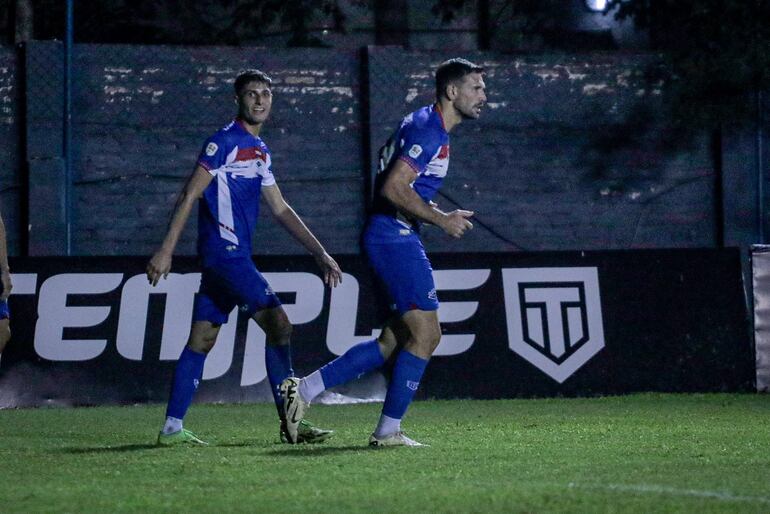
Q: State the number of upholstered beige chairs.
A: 0